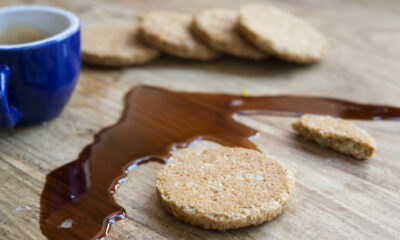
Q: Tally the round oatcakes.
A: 5